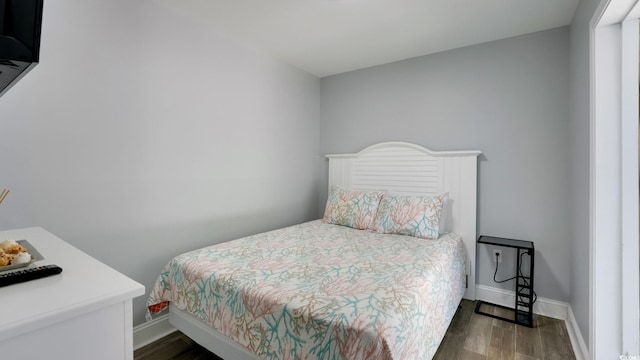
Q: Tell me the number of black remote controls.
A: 1